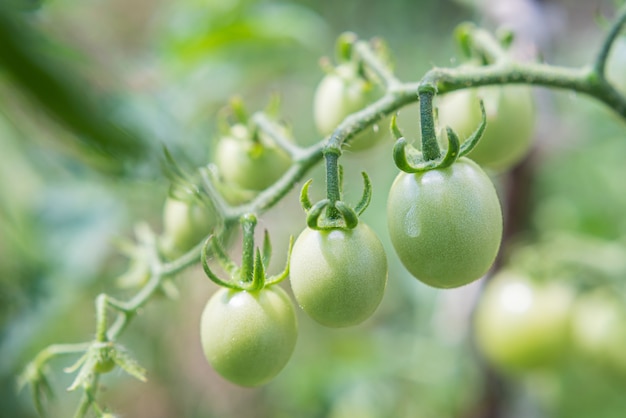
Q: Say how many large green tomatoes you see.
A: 3